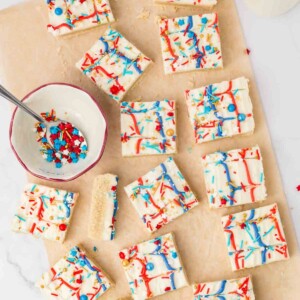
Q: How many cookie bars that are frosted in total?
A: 14